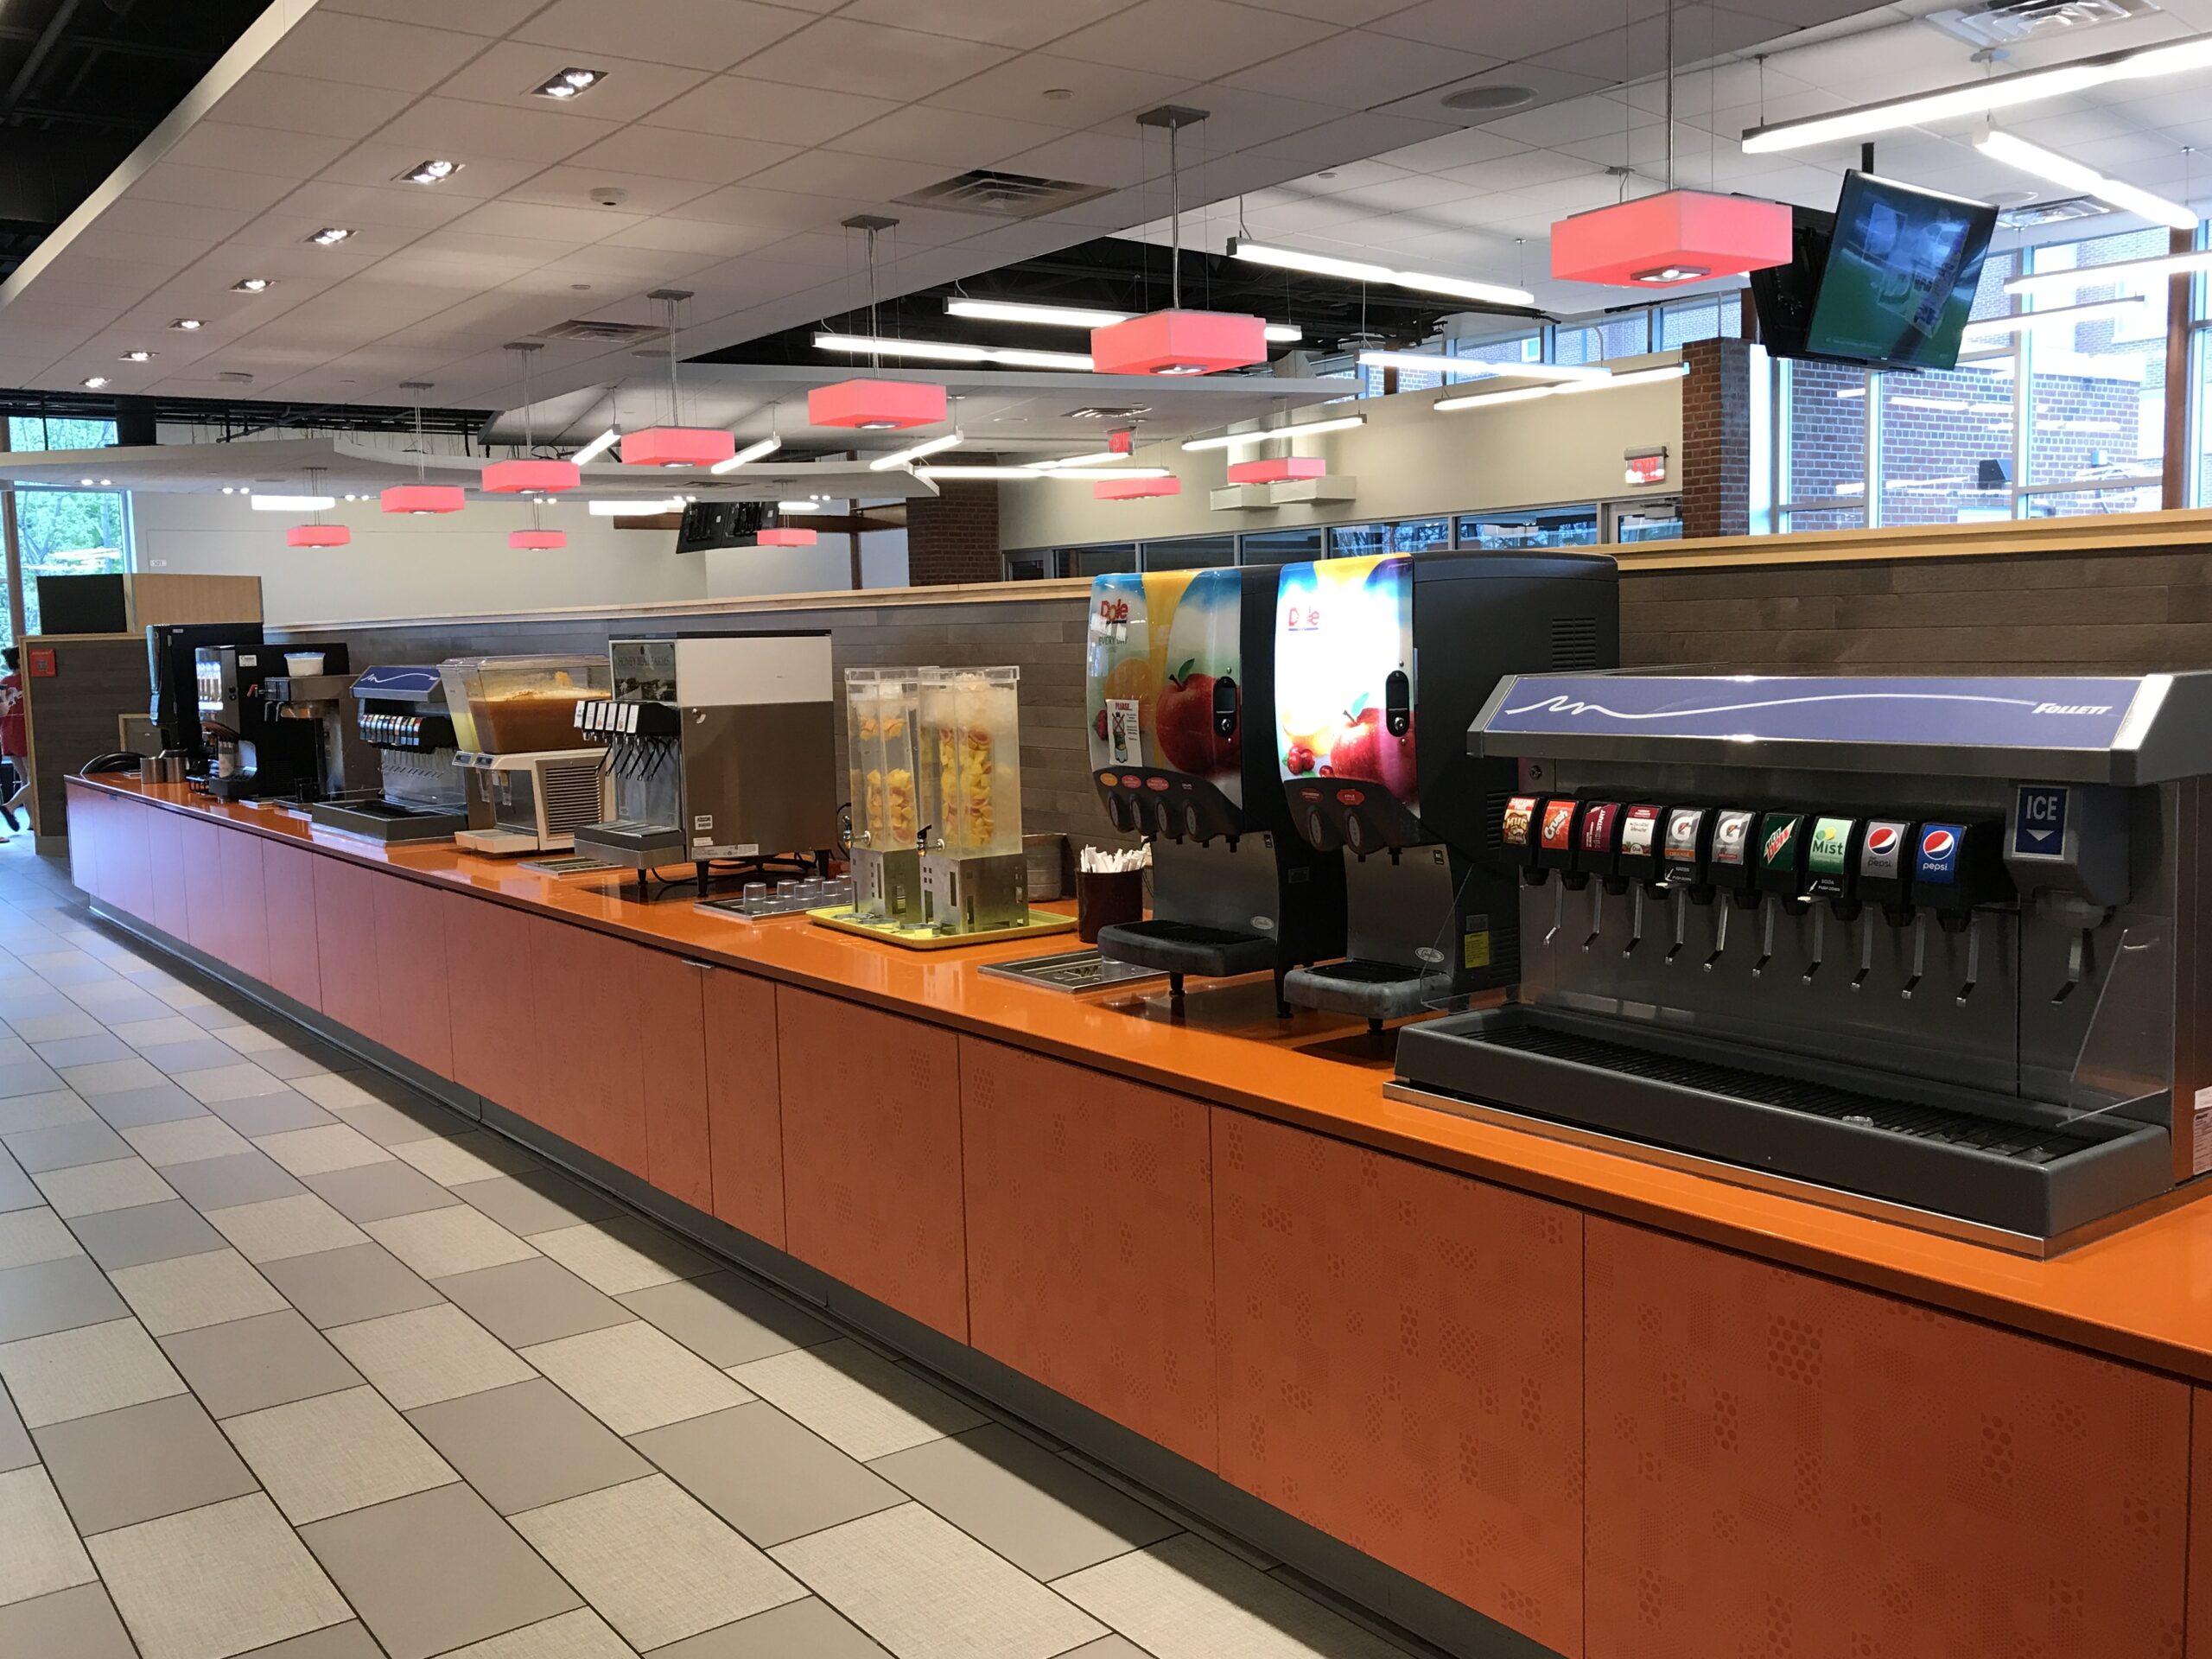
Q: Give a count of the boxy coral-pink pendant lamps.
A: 11